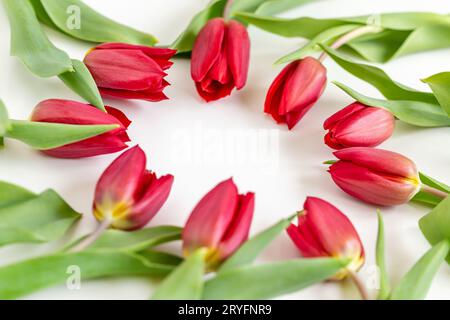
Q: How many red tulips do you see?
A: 9